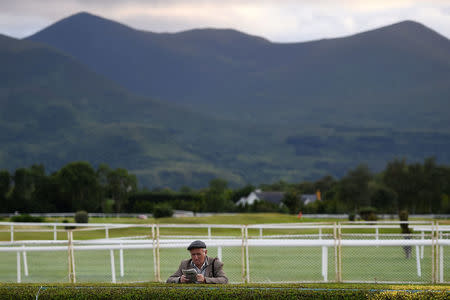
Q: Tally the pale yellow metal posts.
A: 10